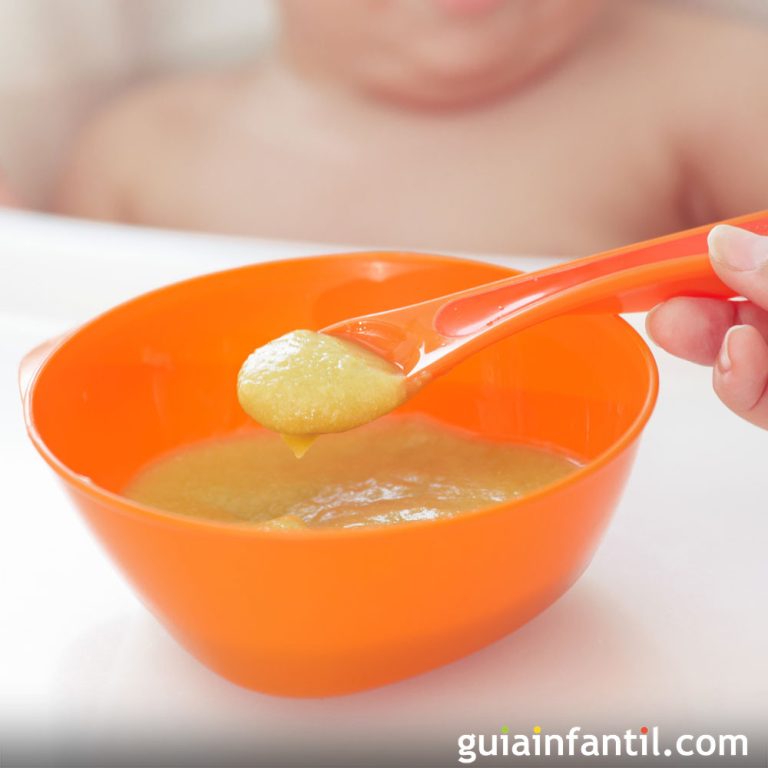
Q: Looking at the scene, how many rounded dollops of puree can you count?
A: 1